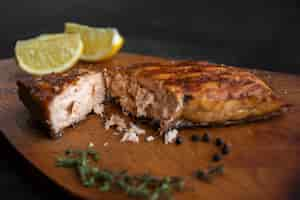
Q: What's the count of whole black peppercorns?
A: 6